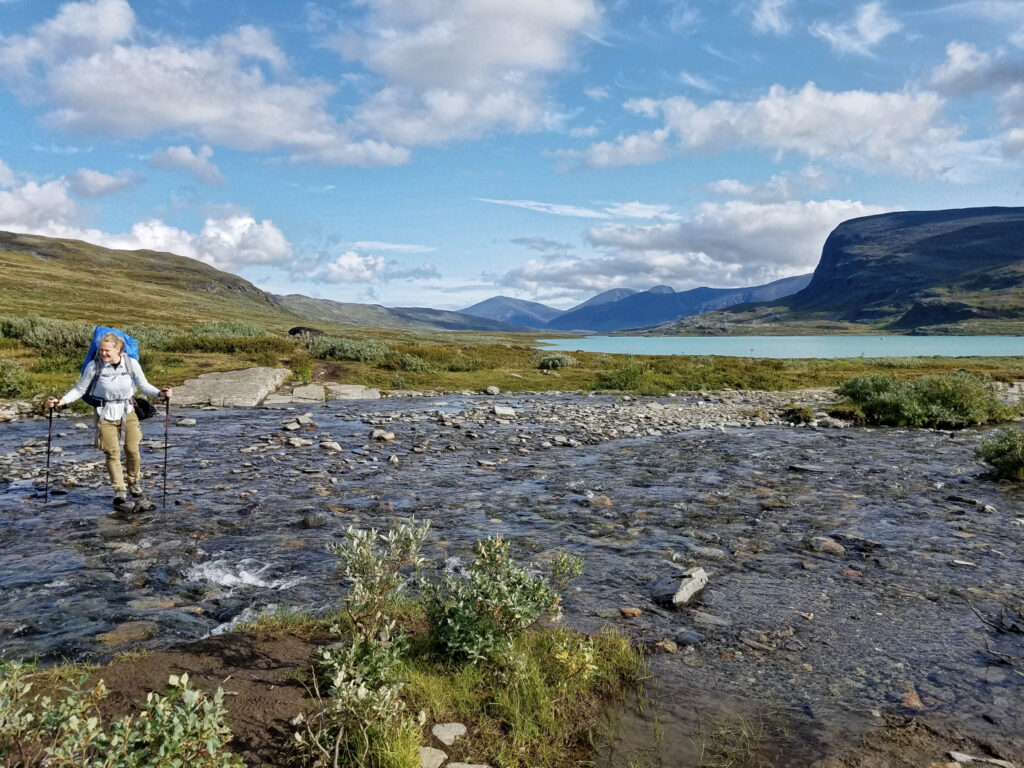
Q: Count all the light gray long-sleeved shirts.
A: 1